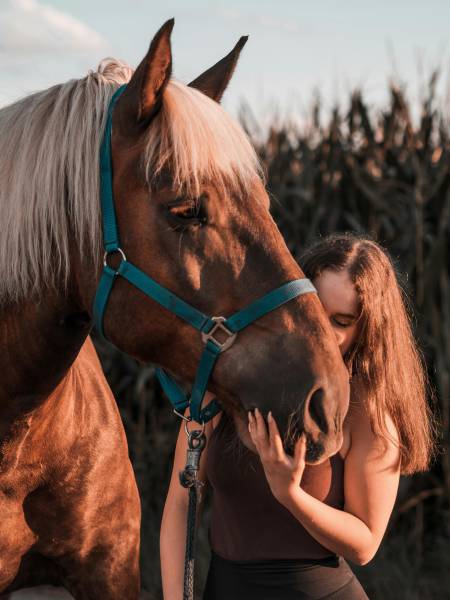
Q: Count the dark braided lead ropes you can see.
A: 1